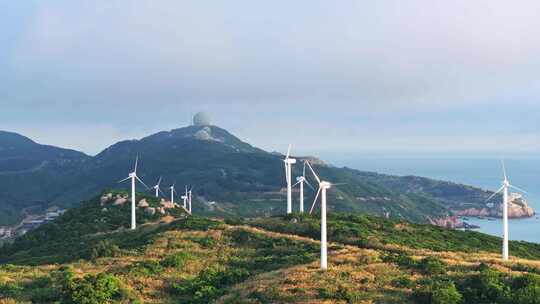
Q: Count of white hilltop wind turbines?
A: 9